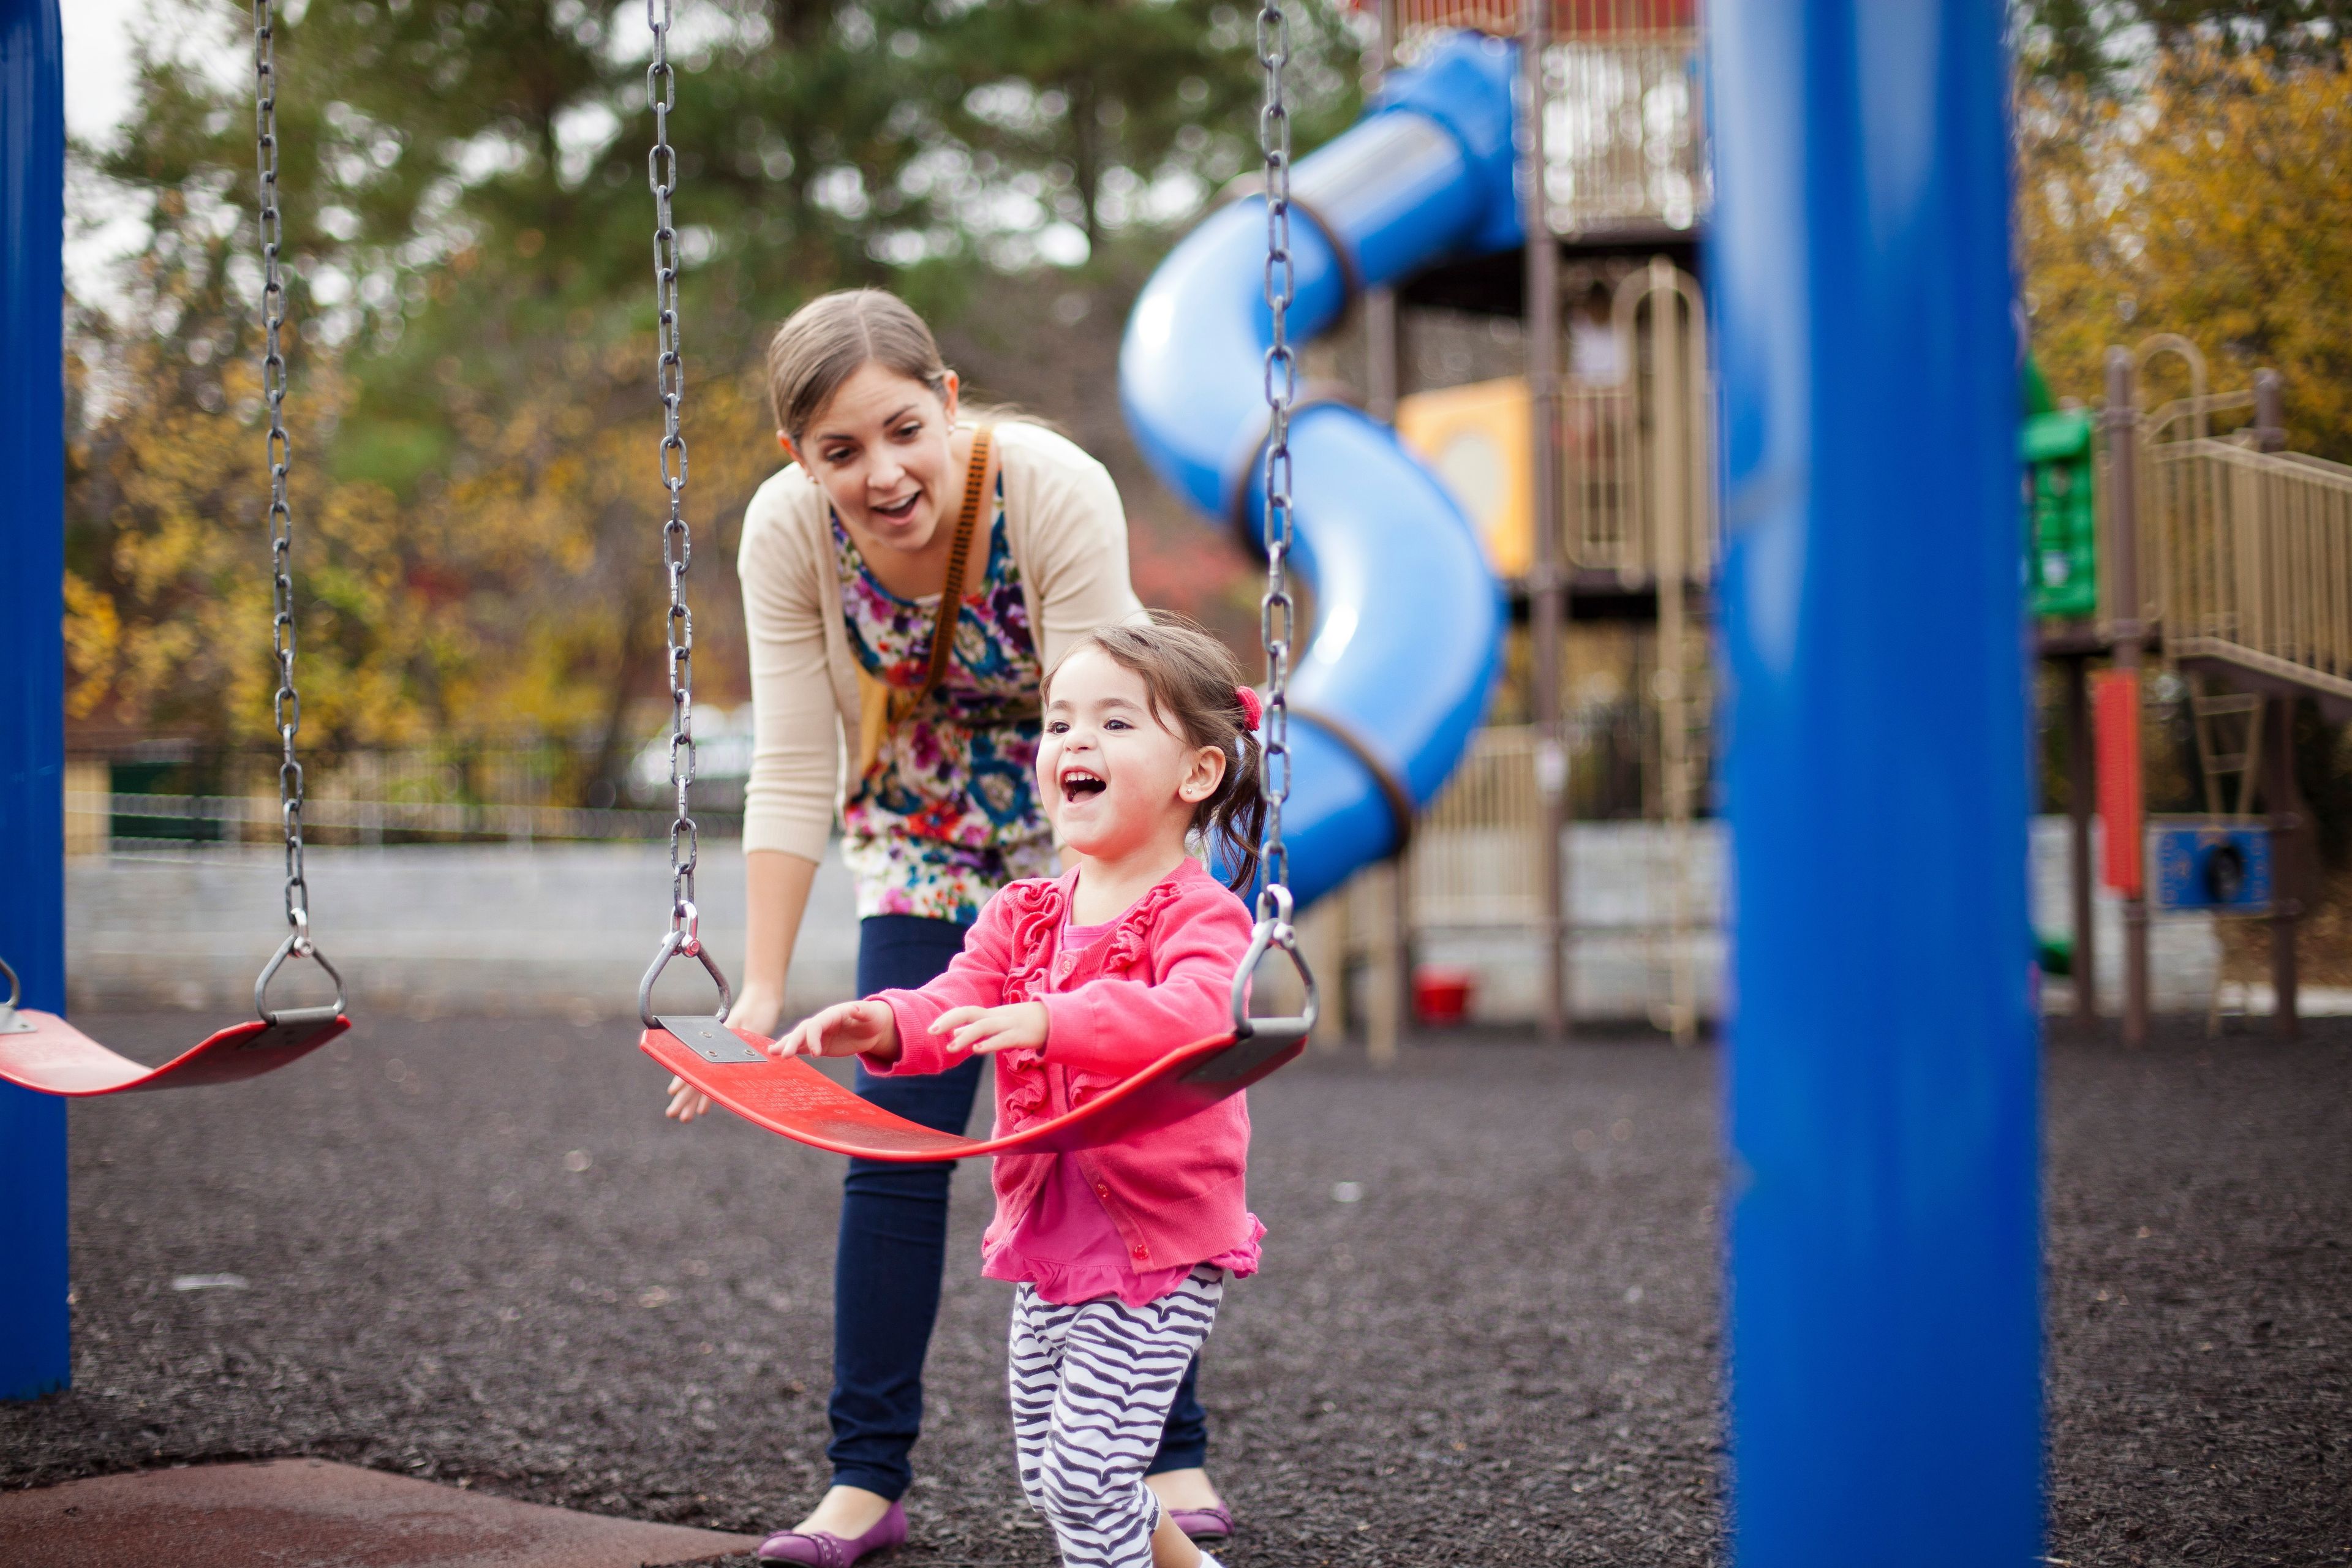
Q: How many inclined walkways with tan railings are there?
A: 1